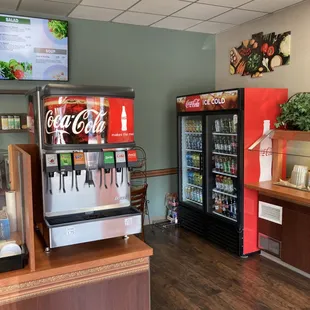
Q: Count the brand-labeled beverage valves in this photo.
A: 6